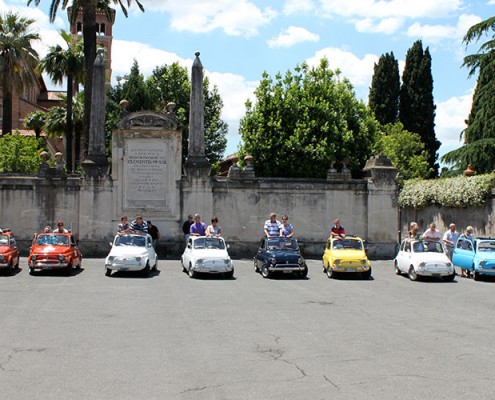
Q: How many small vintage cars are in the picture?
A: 8